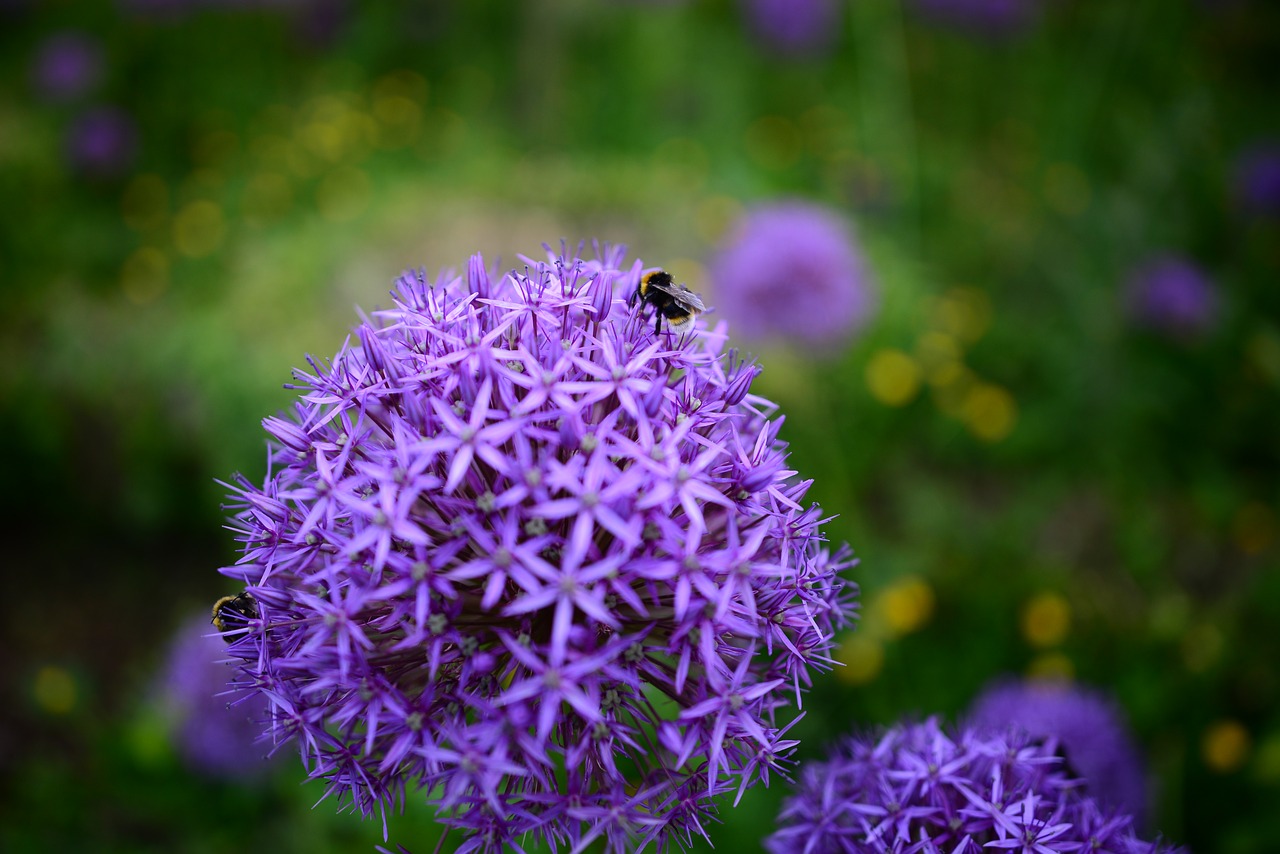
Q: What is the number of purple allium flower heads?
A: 11